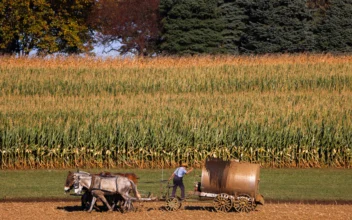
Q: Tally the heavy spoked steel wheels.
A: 3